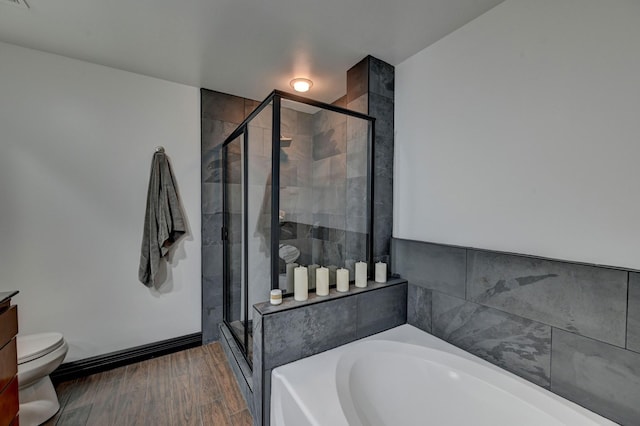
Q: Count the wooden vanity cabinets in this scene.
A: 1